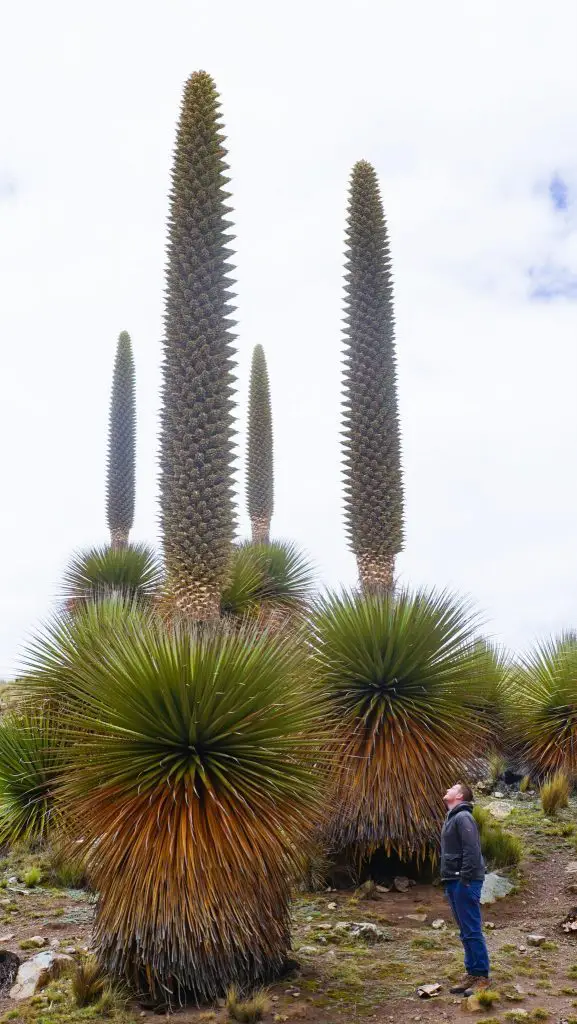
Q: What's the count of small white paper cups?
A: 0